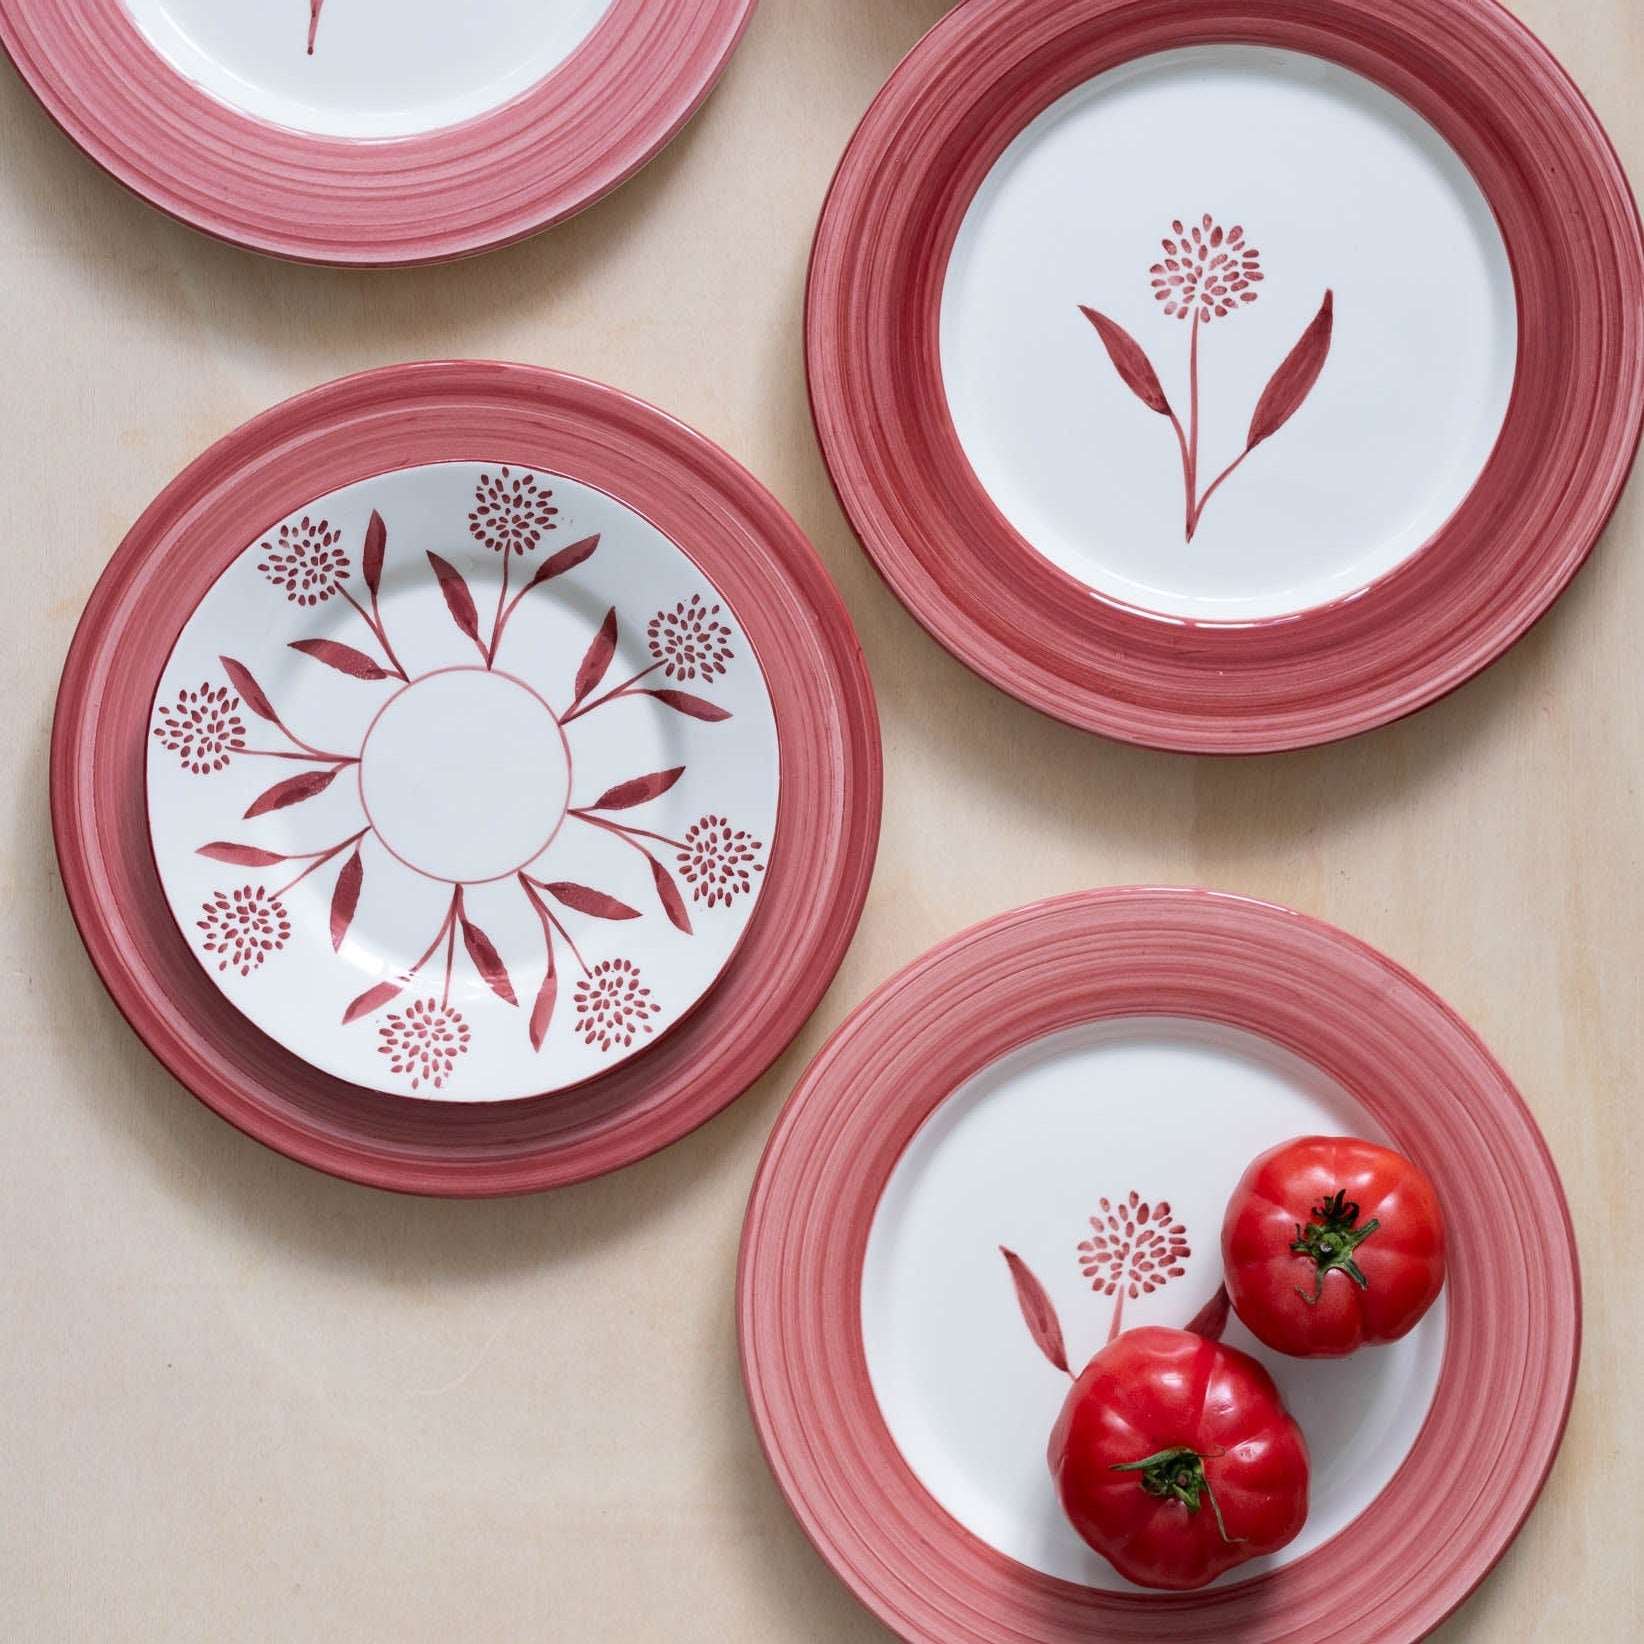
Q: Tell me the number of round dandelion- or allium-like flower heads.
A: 10